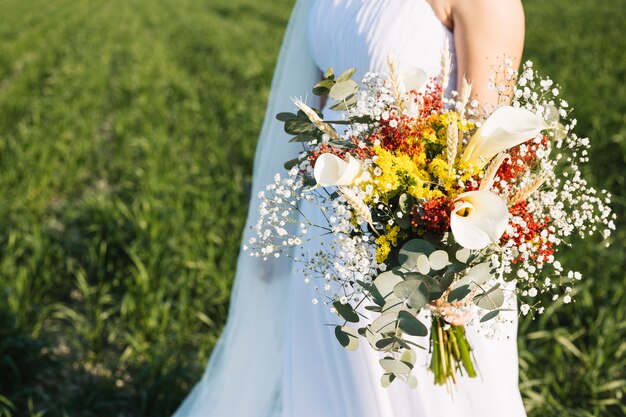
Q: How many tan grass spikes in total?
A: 8